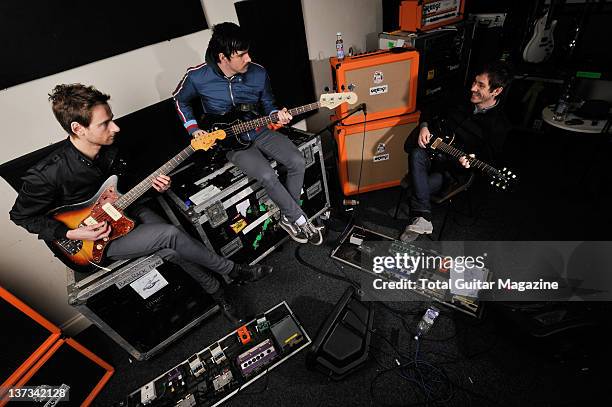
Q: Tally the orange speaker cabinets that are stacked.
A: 2